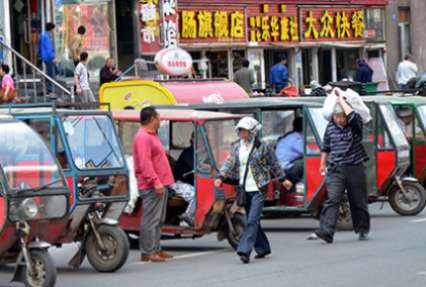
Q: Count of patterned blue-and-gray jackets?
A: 1